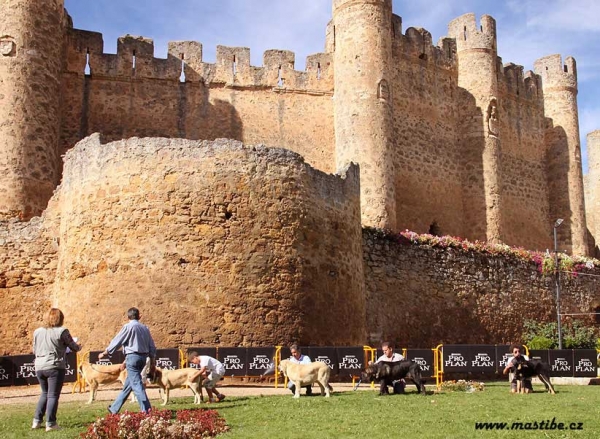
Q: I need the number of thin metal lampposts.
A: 1